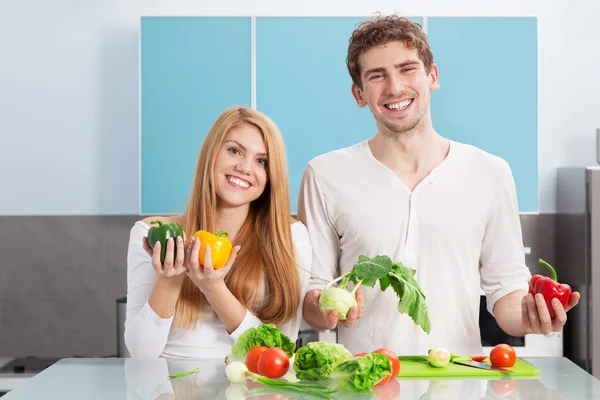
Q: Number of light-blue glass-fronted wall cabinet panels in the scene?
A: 3